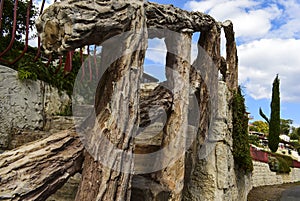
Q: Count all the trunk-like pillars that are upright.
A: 4